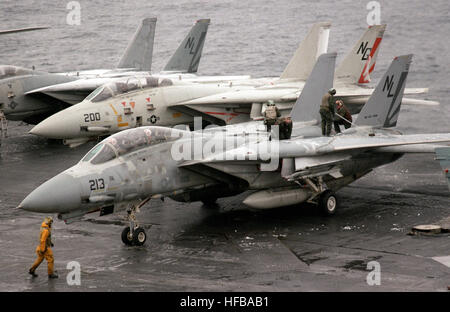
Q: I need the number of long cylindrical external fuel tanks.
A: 1